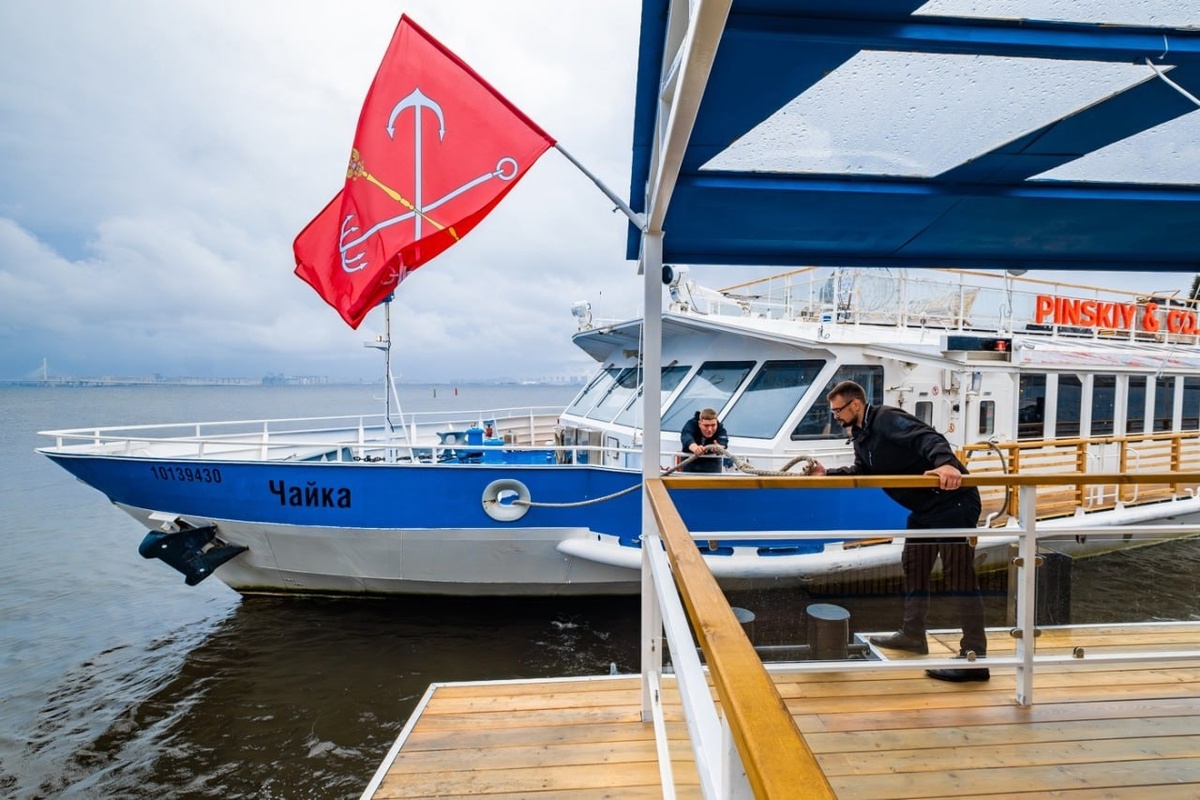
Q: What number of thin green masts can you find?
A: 0